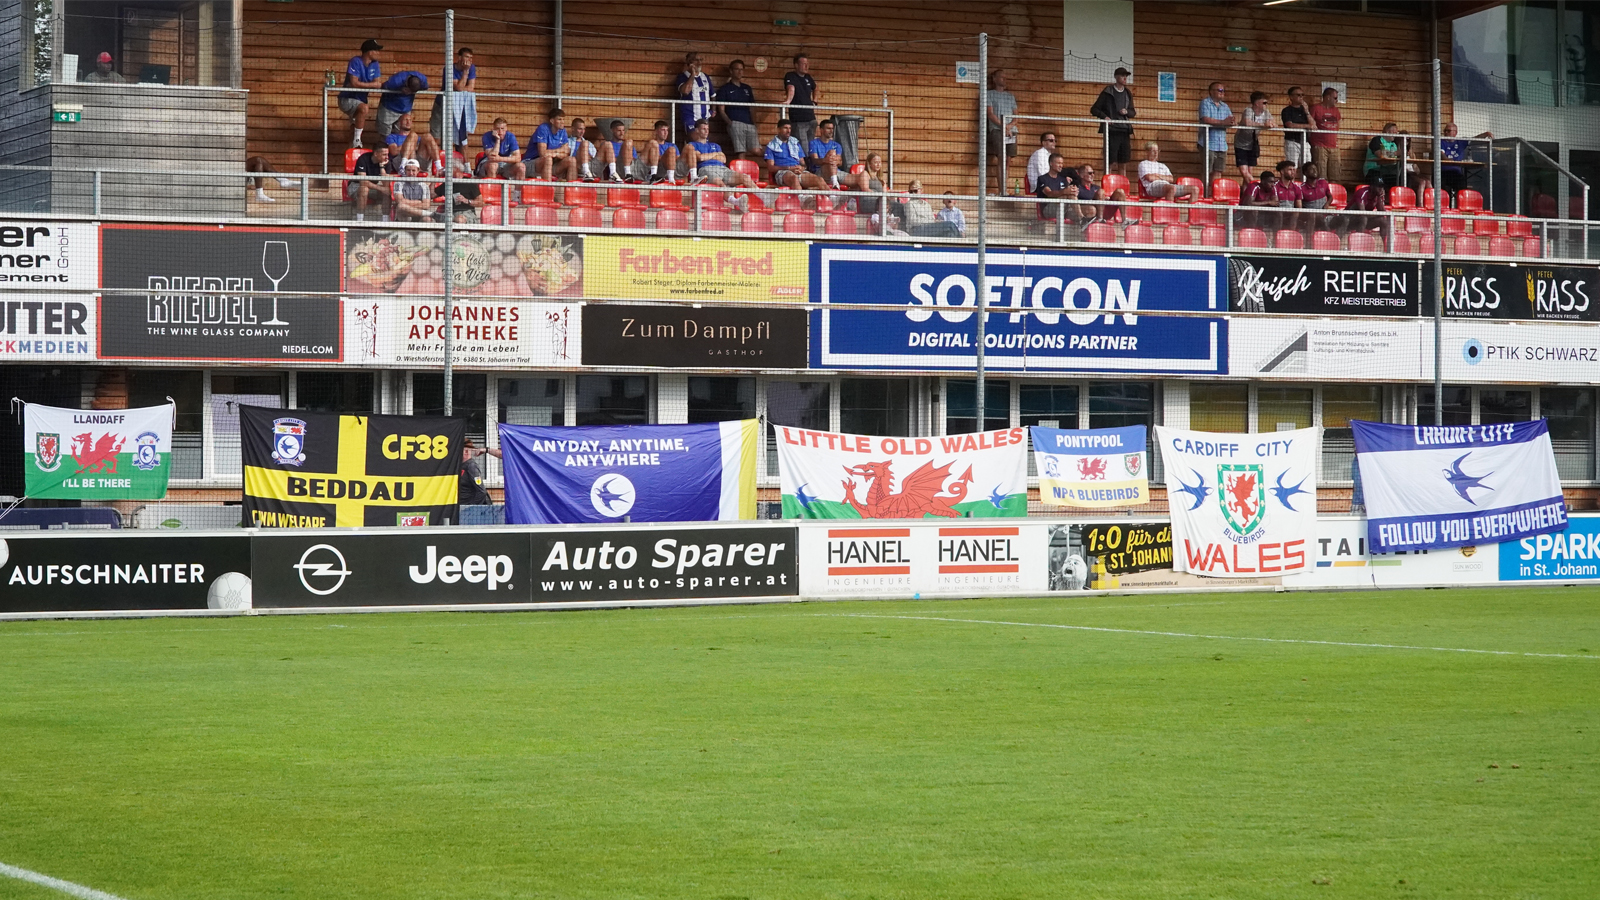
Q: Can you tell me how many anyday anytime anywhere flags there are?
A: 1